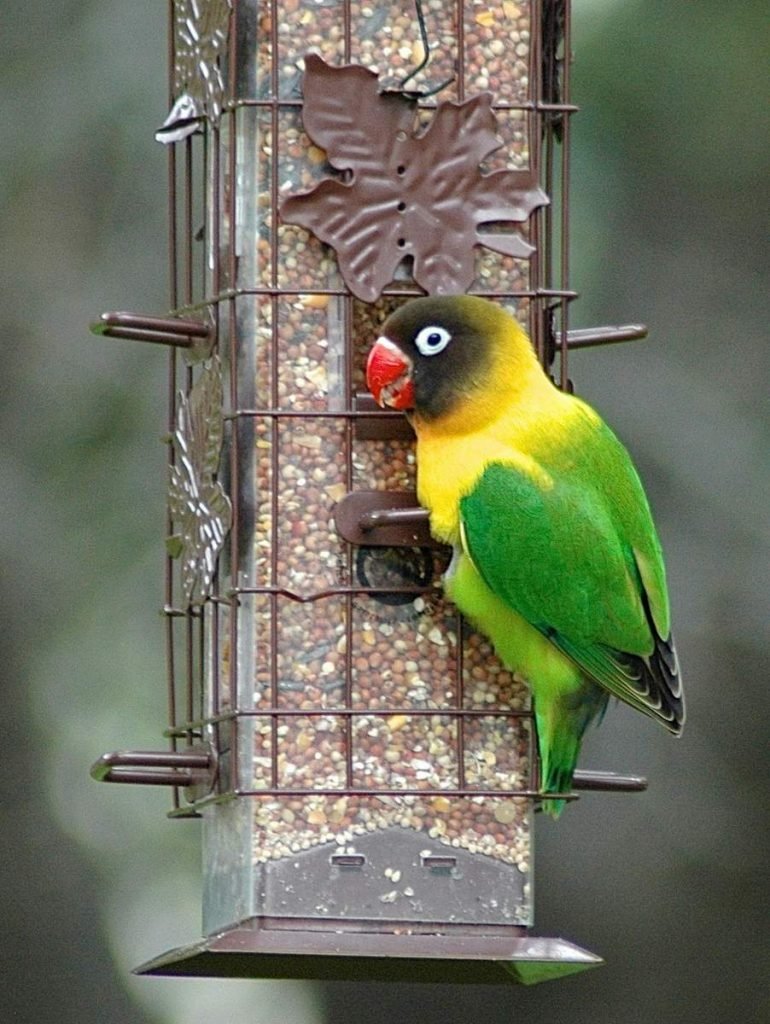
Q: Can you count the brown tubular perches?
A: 5